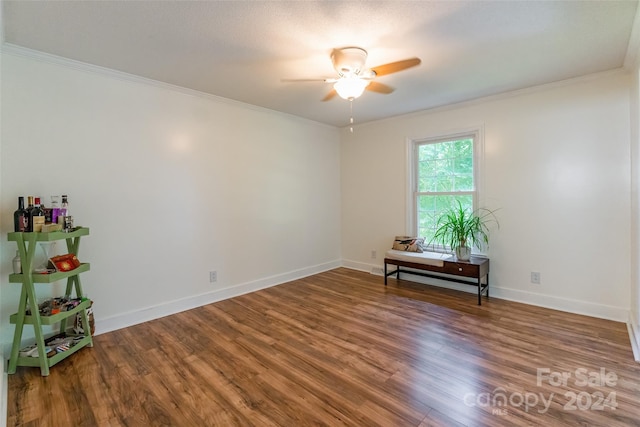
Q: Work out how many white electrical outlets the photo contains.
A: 3